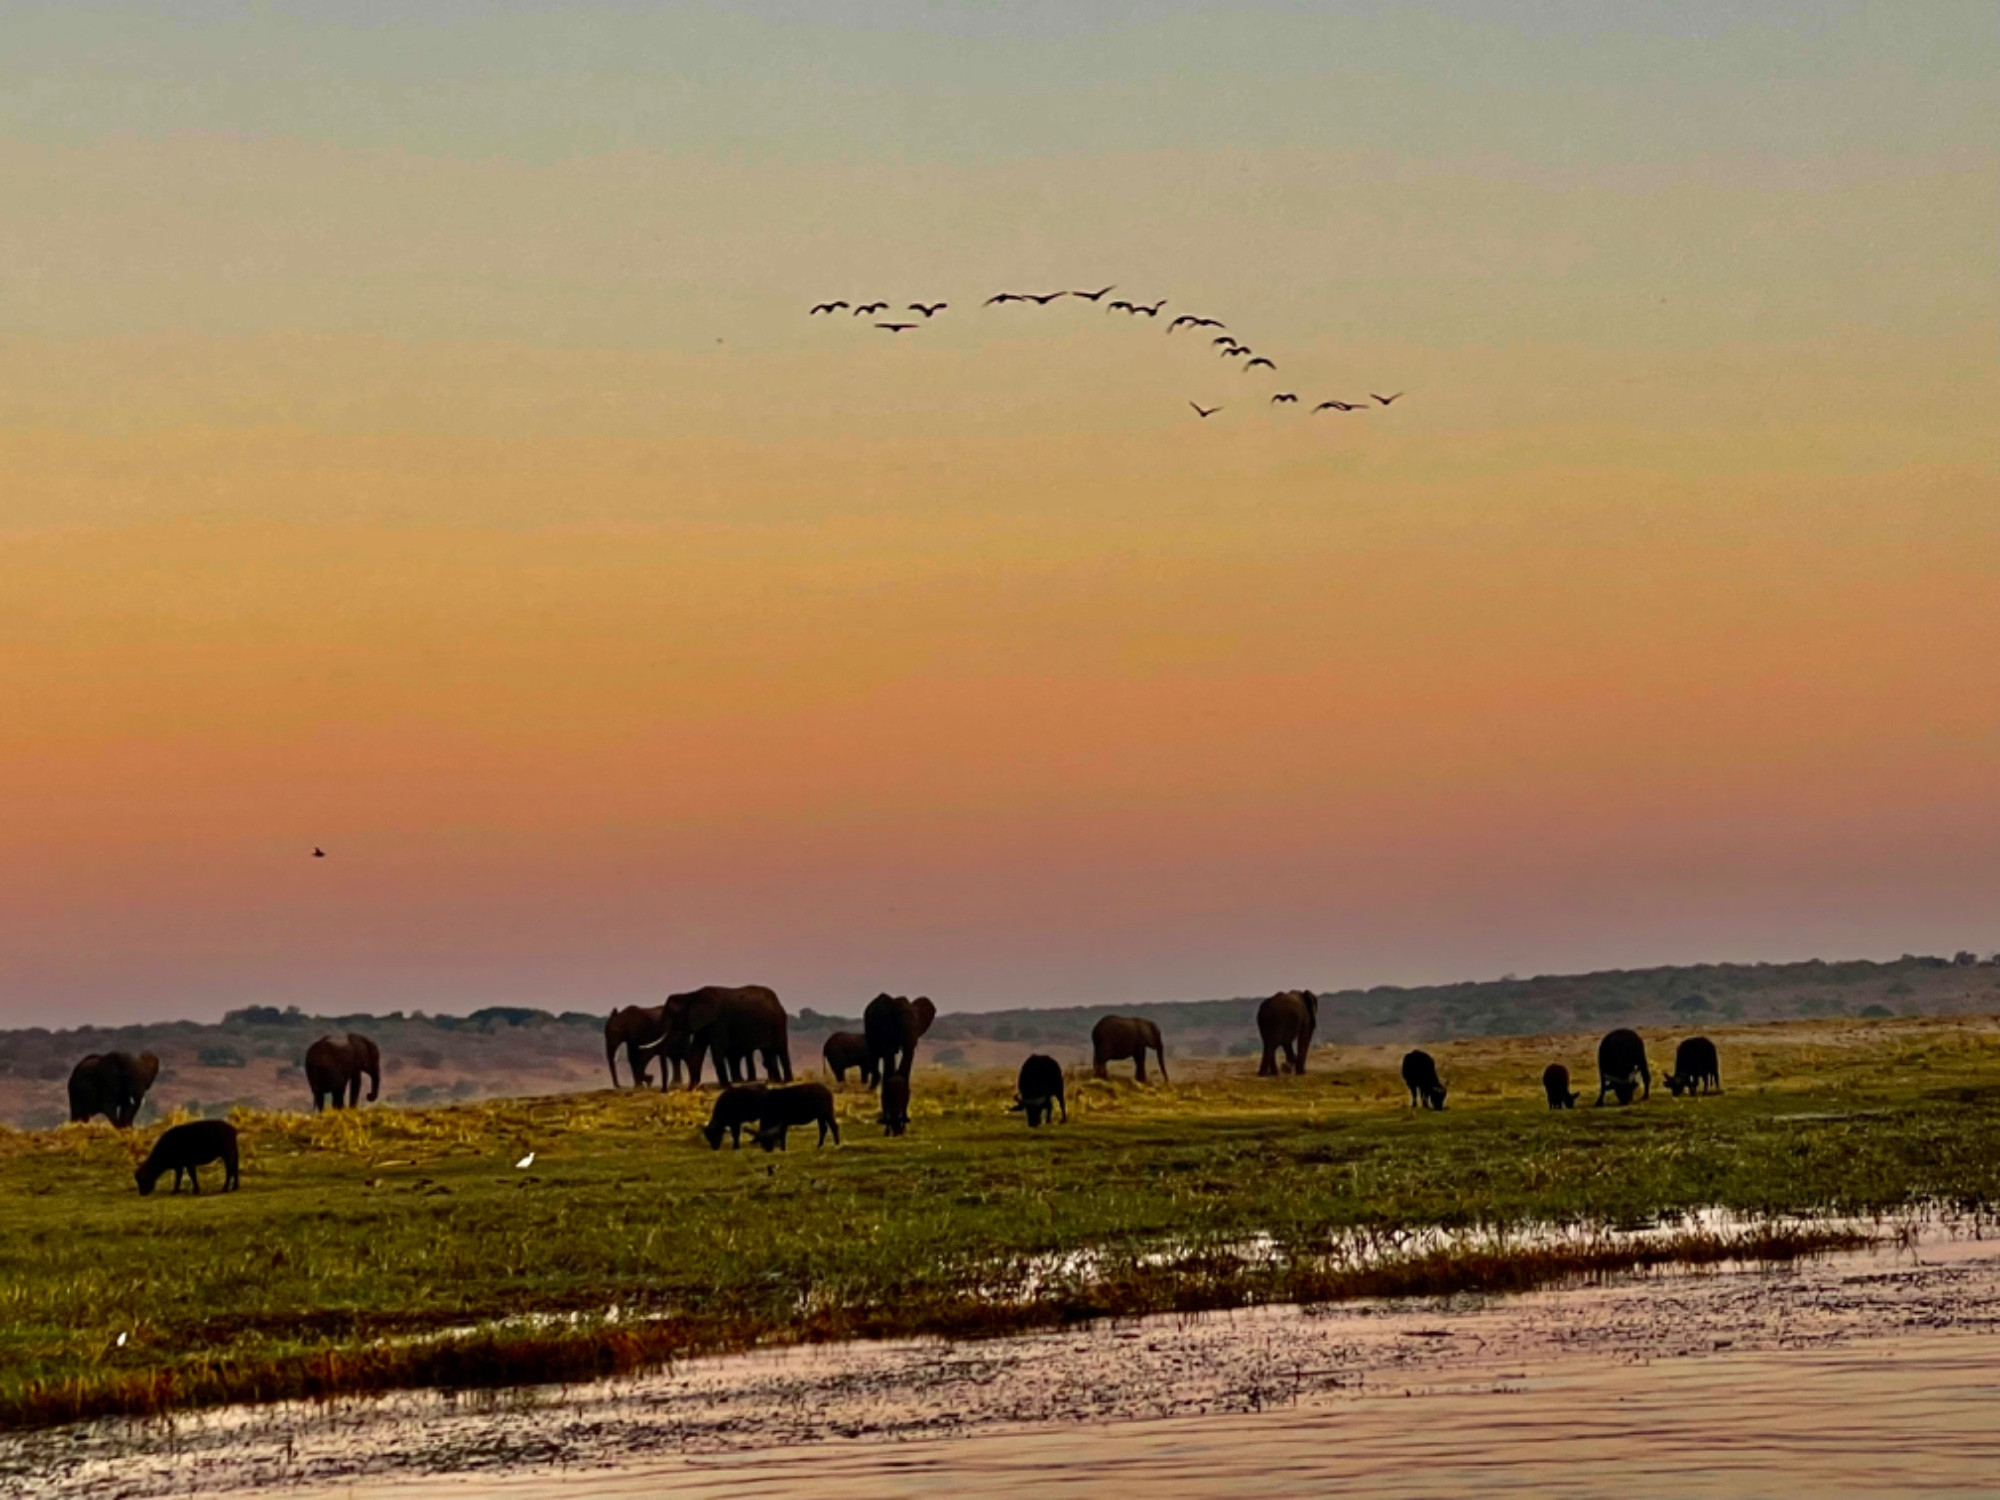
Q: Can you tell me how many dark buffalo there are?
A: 9